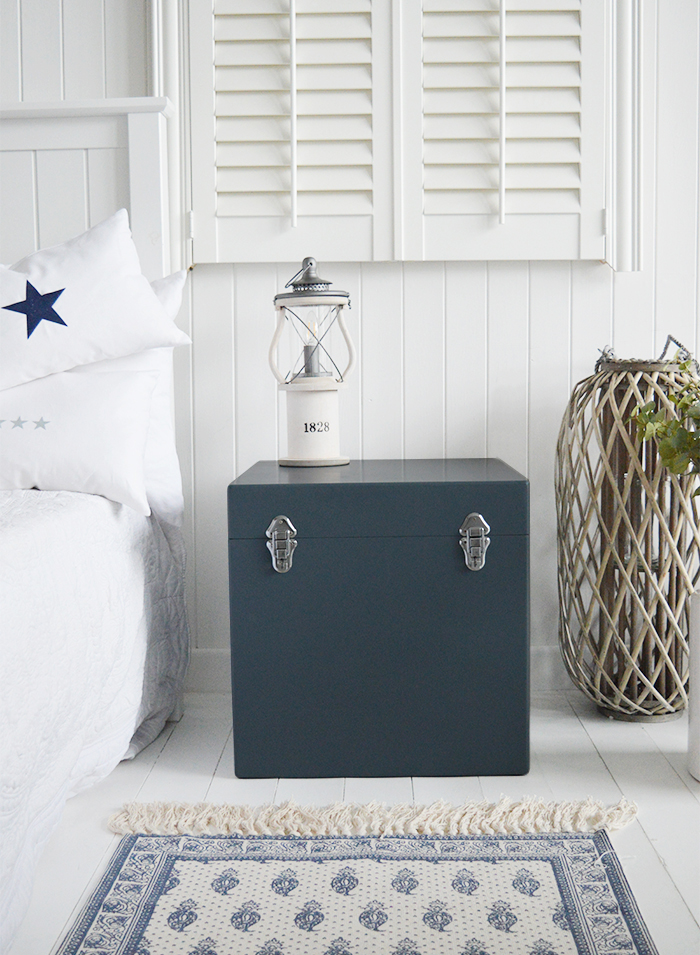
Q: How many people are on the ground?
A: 0